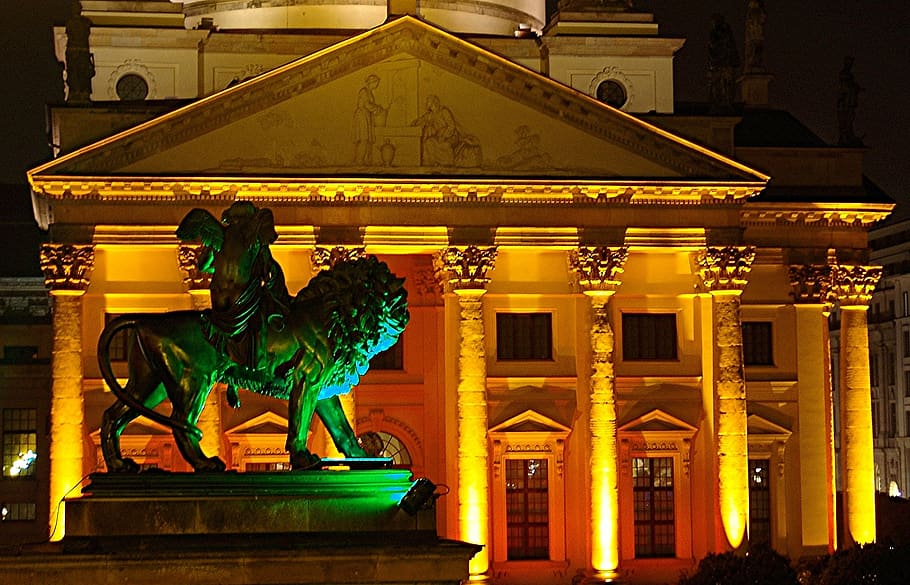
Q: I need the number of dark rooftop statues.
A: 4